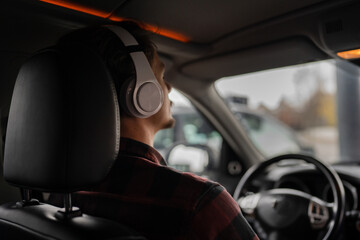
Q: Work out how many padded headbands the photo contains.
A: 1